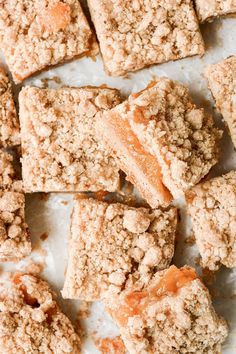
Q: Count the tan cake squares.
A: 12